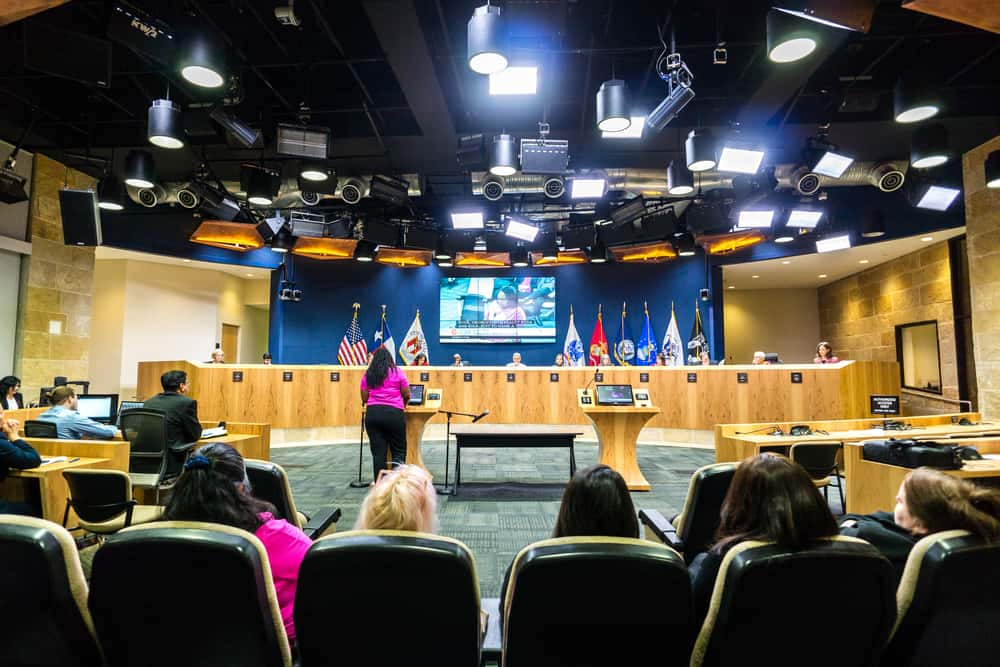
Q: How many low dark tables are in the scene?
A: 1